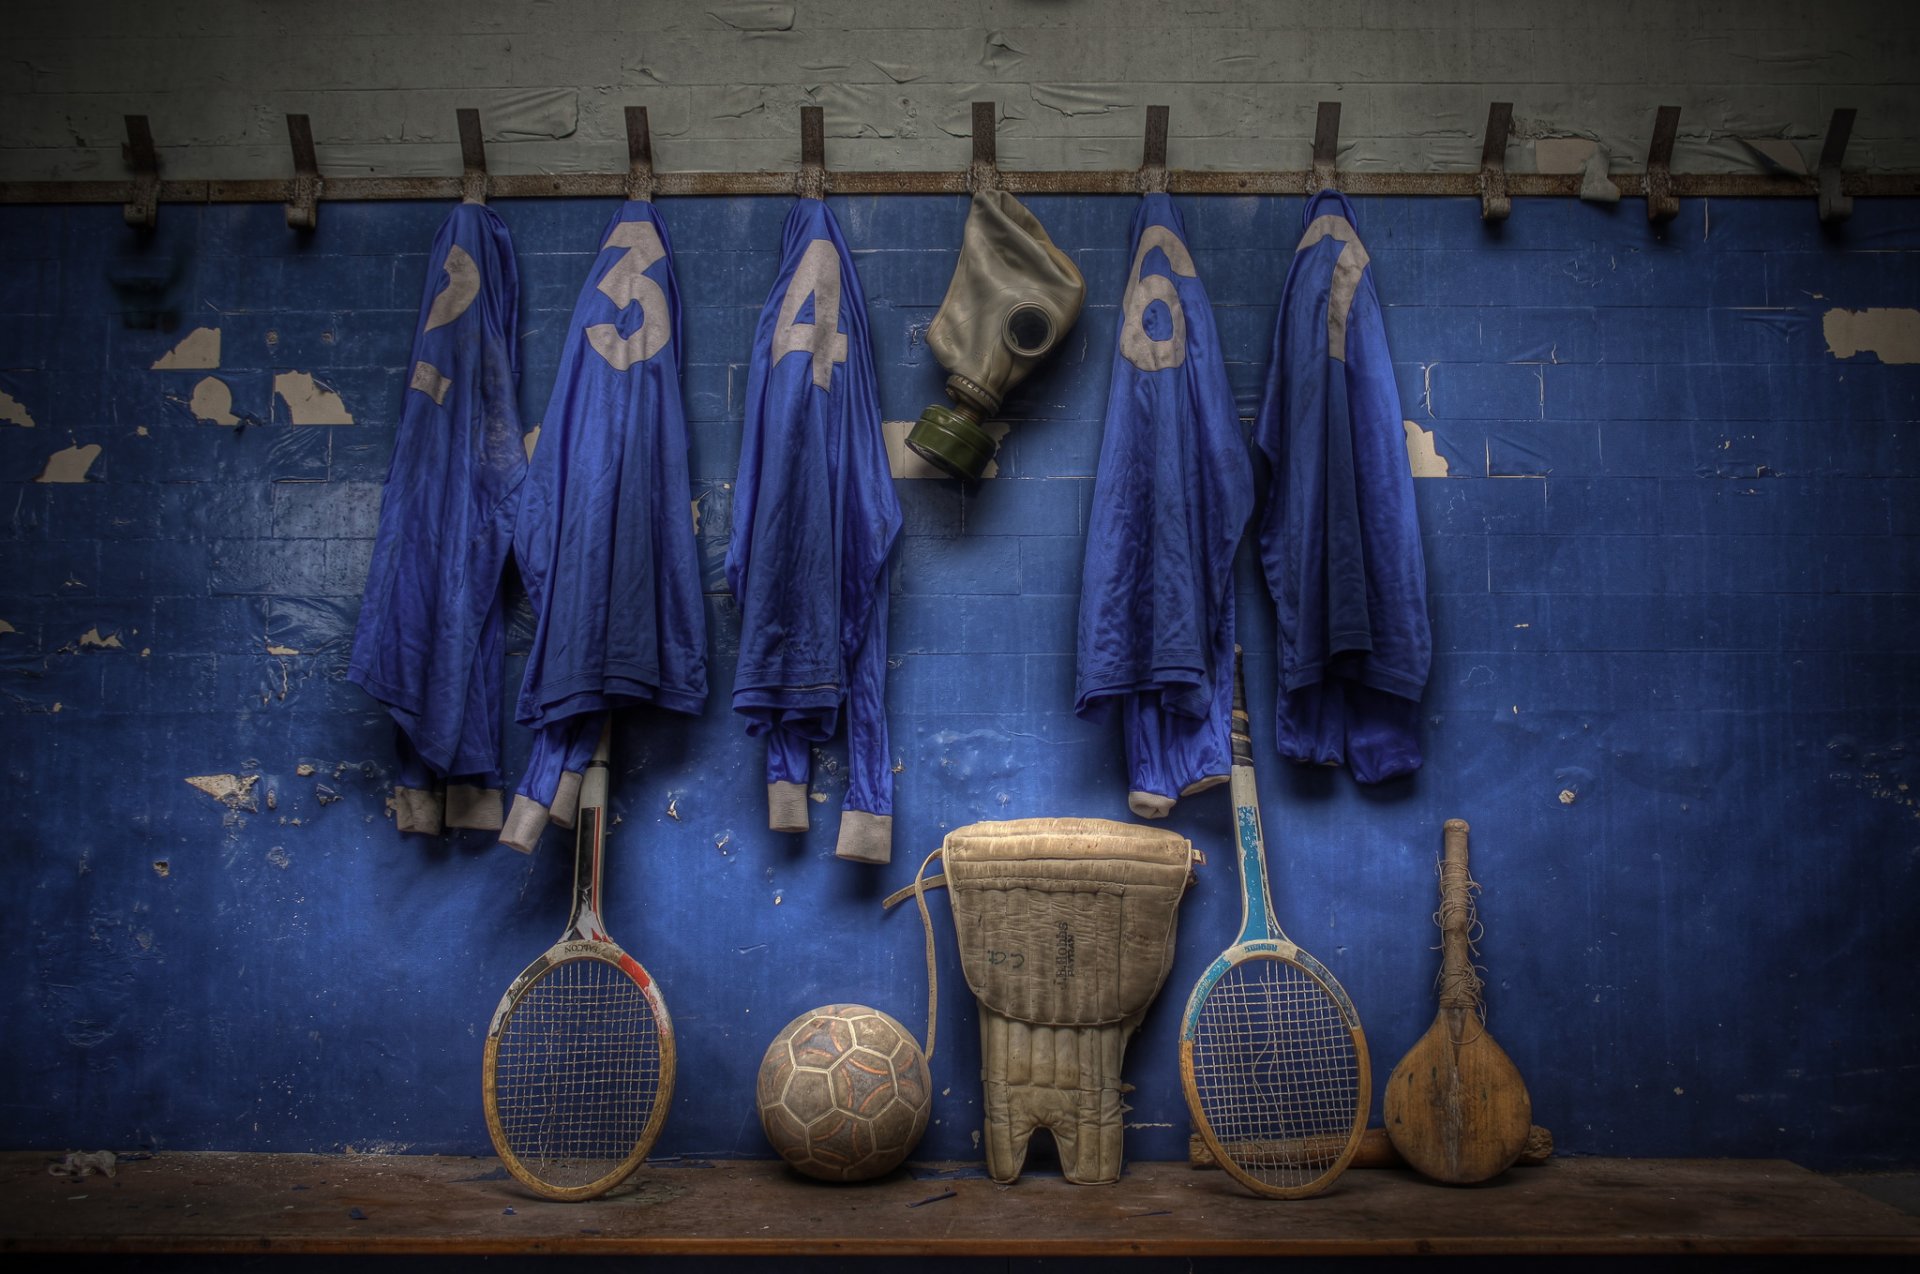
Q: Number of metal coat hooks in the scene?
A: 11